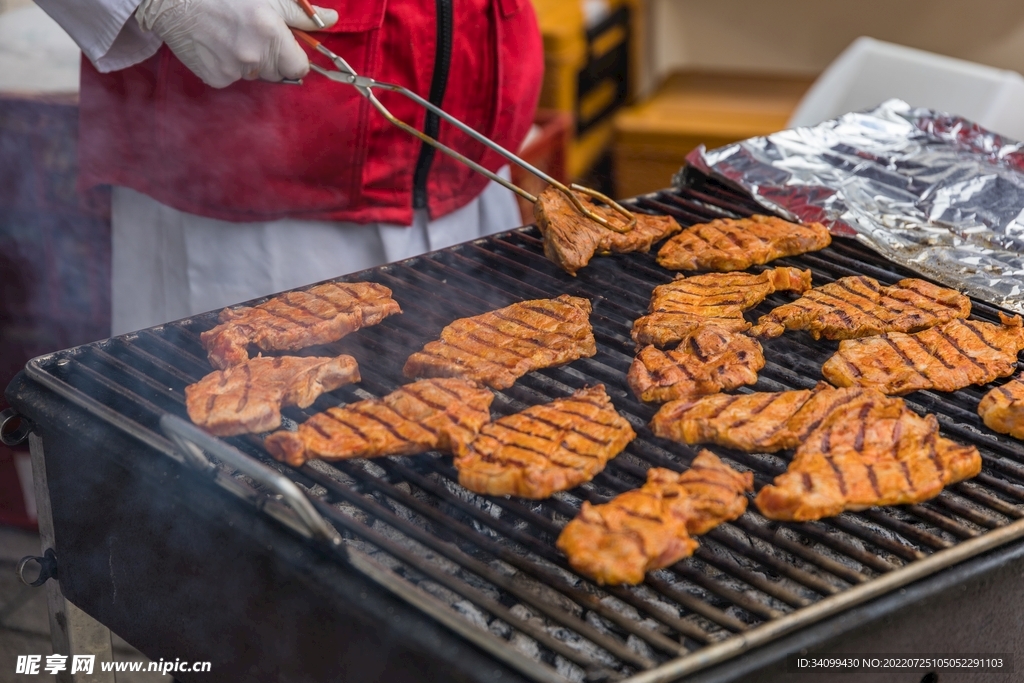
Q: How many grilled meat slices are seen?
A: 15